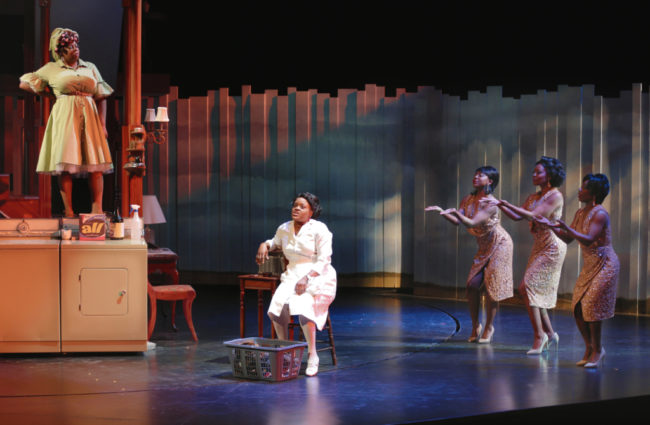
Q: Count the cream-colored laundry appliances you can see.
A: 2